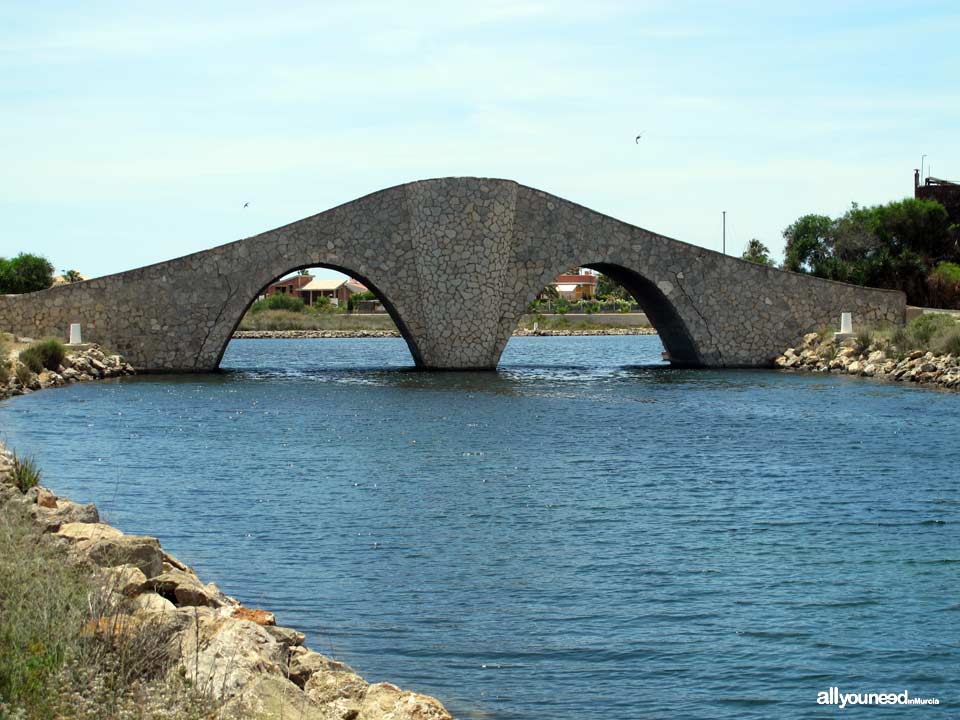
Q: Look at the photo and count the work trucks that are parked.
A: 0